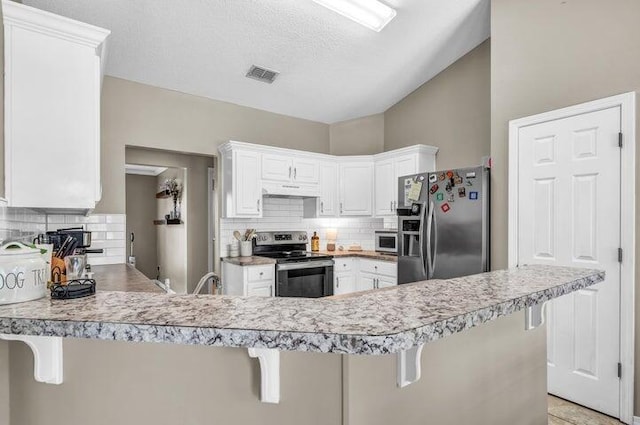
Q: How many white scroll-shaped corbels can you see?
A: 4